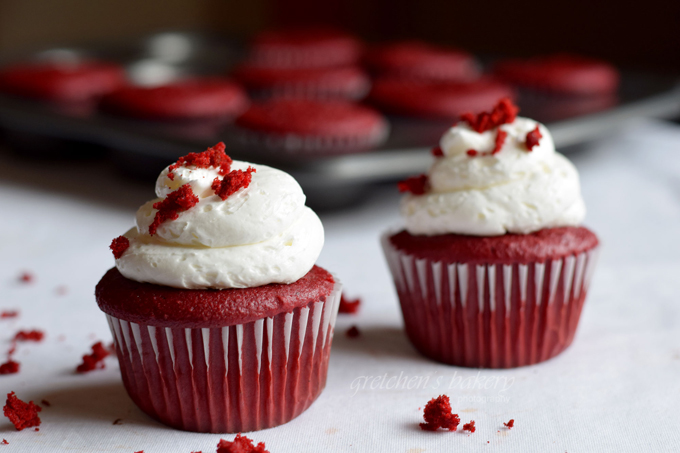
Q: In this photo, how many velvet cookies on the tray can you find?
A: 8